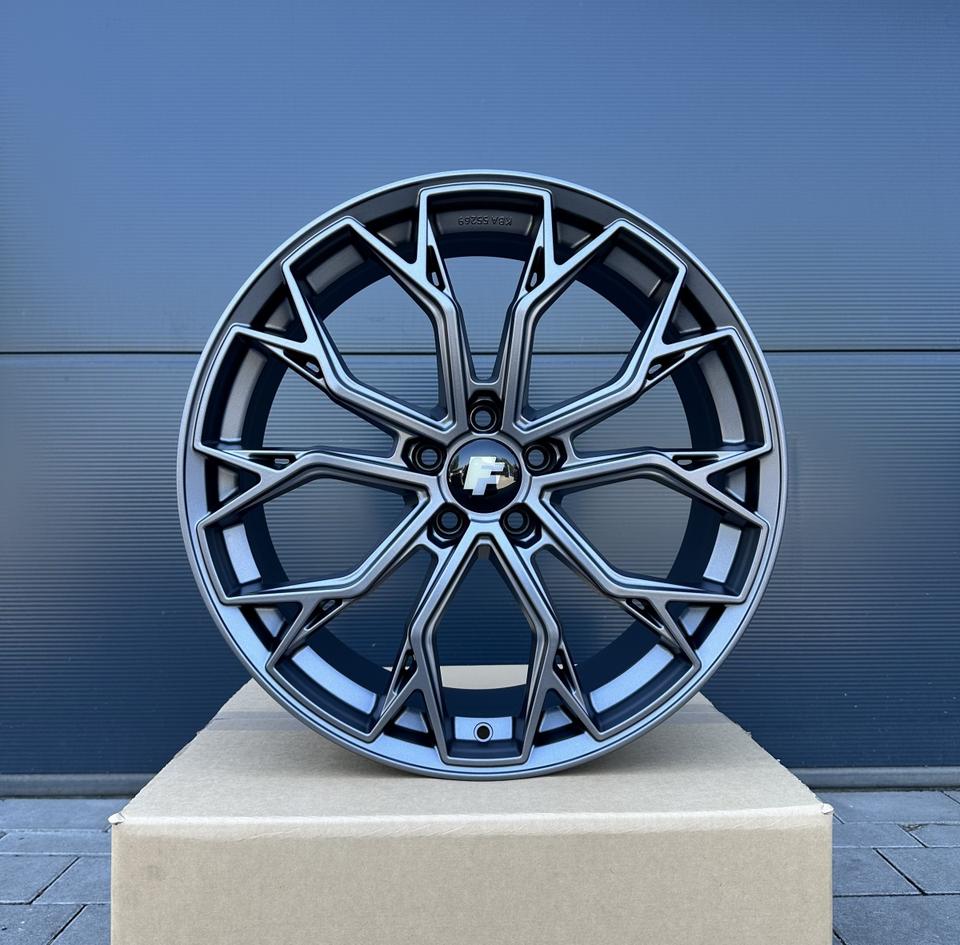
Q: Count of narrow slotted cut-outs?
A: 10